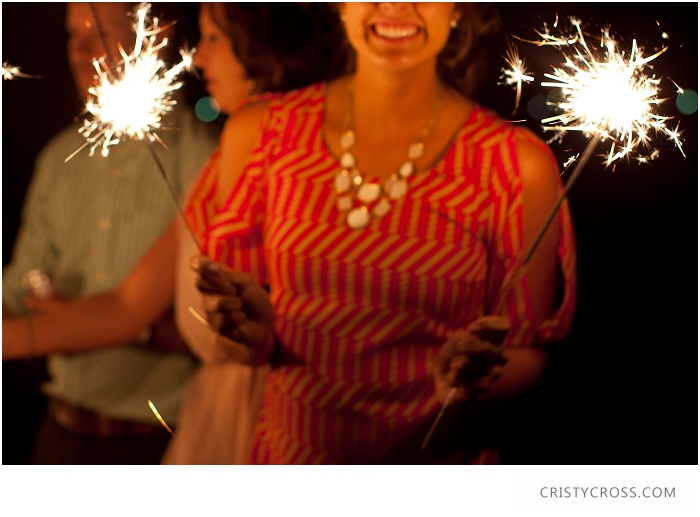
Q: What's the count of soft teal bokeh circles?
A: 2